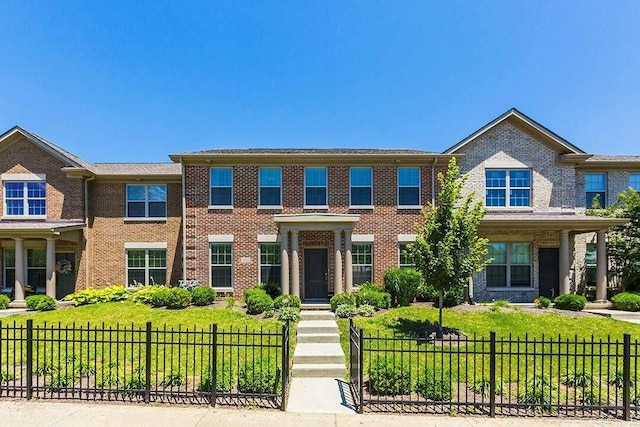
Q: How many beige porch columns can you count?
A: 8